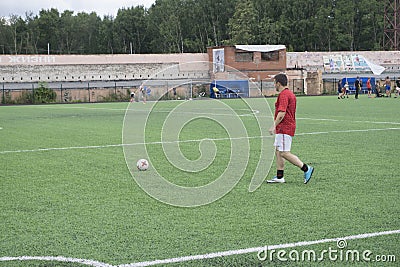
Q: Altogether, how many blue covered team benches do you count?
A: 2